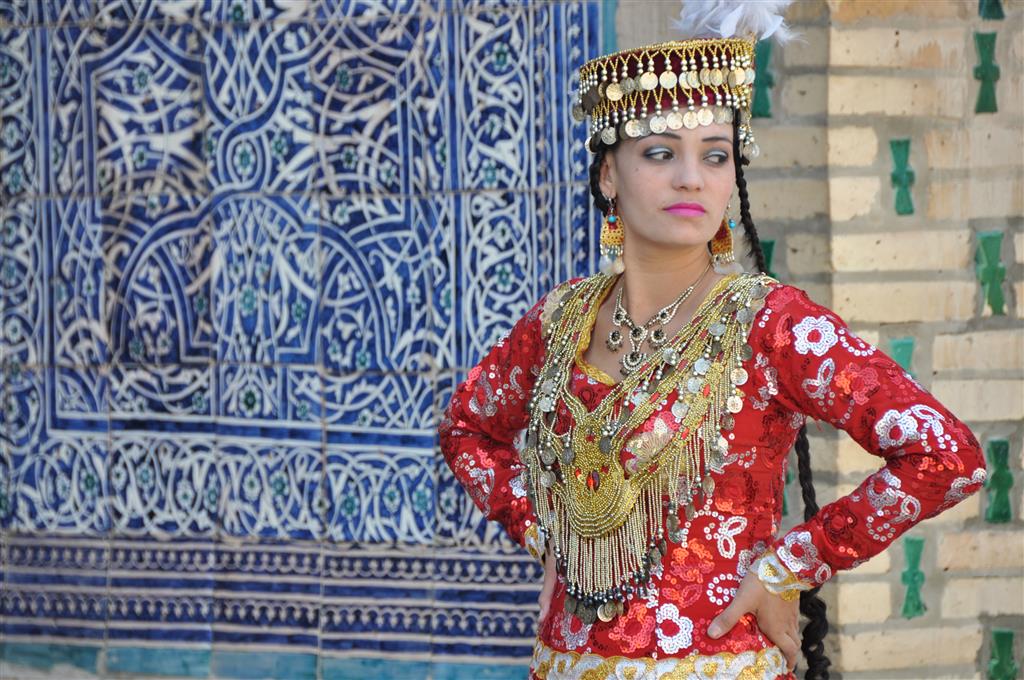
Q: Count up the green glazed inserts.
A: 11